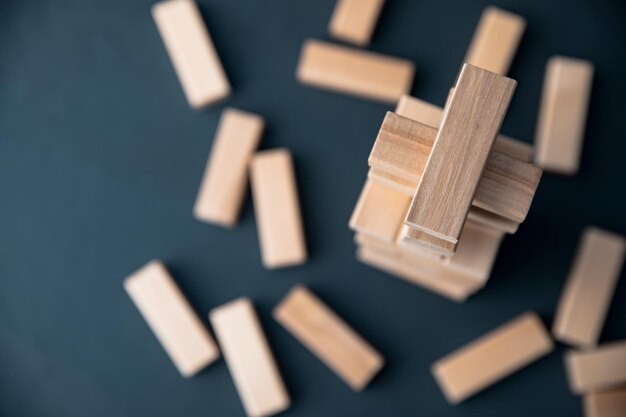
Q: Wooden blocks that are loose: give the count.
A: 14